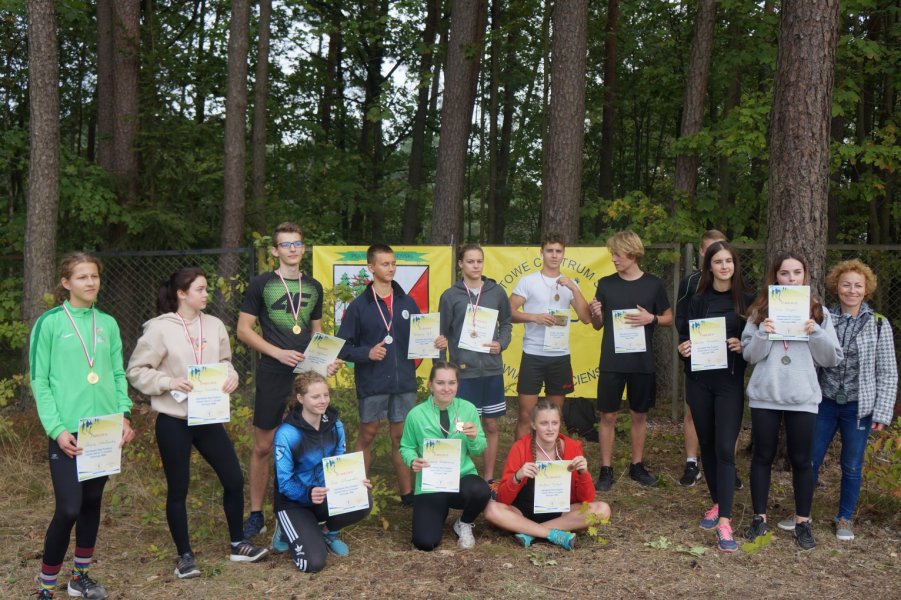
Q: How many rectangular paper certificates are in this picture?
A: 12